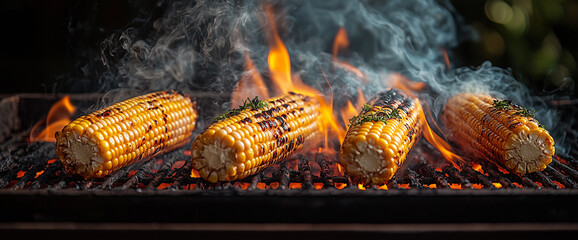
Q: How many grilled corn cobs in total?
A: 4